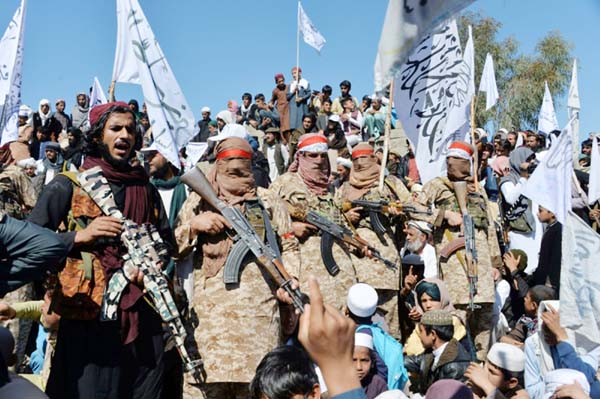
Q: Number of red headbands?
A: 4